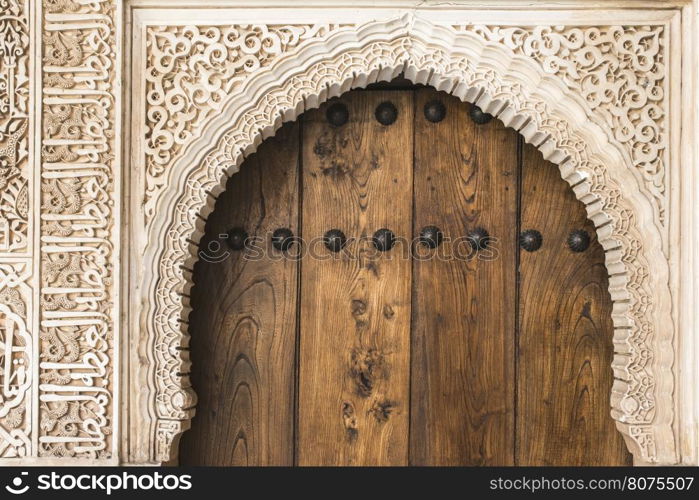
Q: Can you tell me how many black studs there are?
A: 12